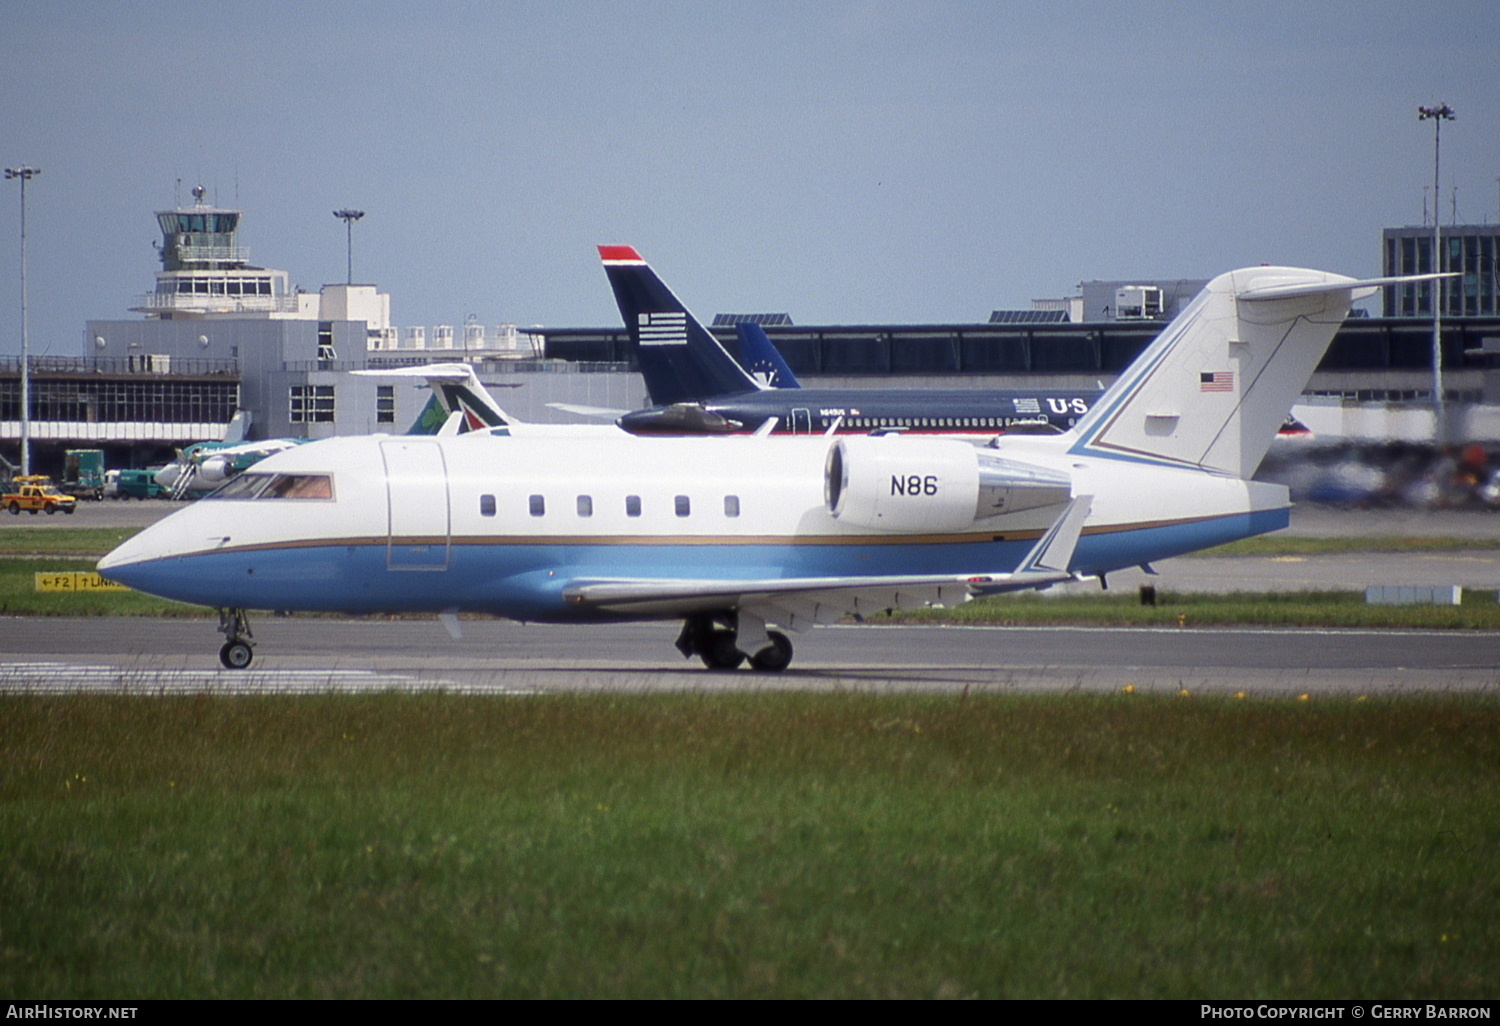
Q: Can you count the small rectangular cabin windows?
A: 6